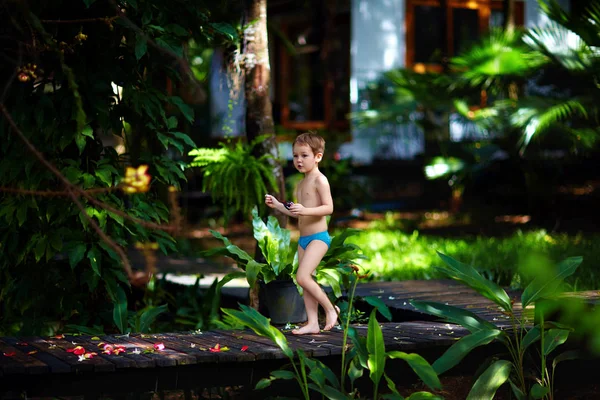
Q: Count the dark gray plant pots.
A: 1